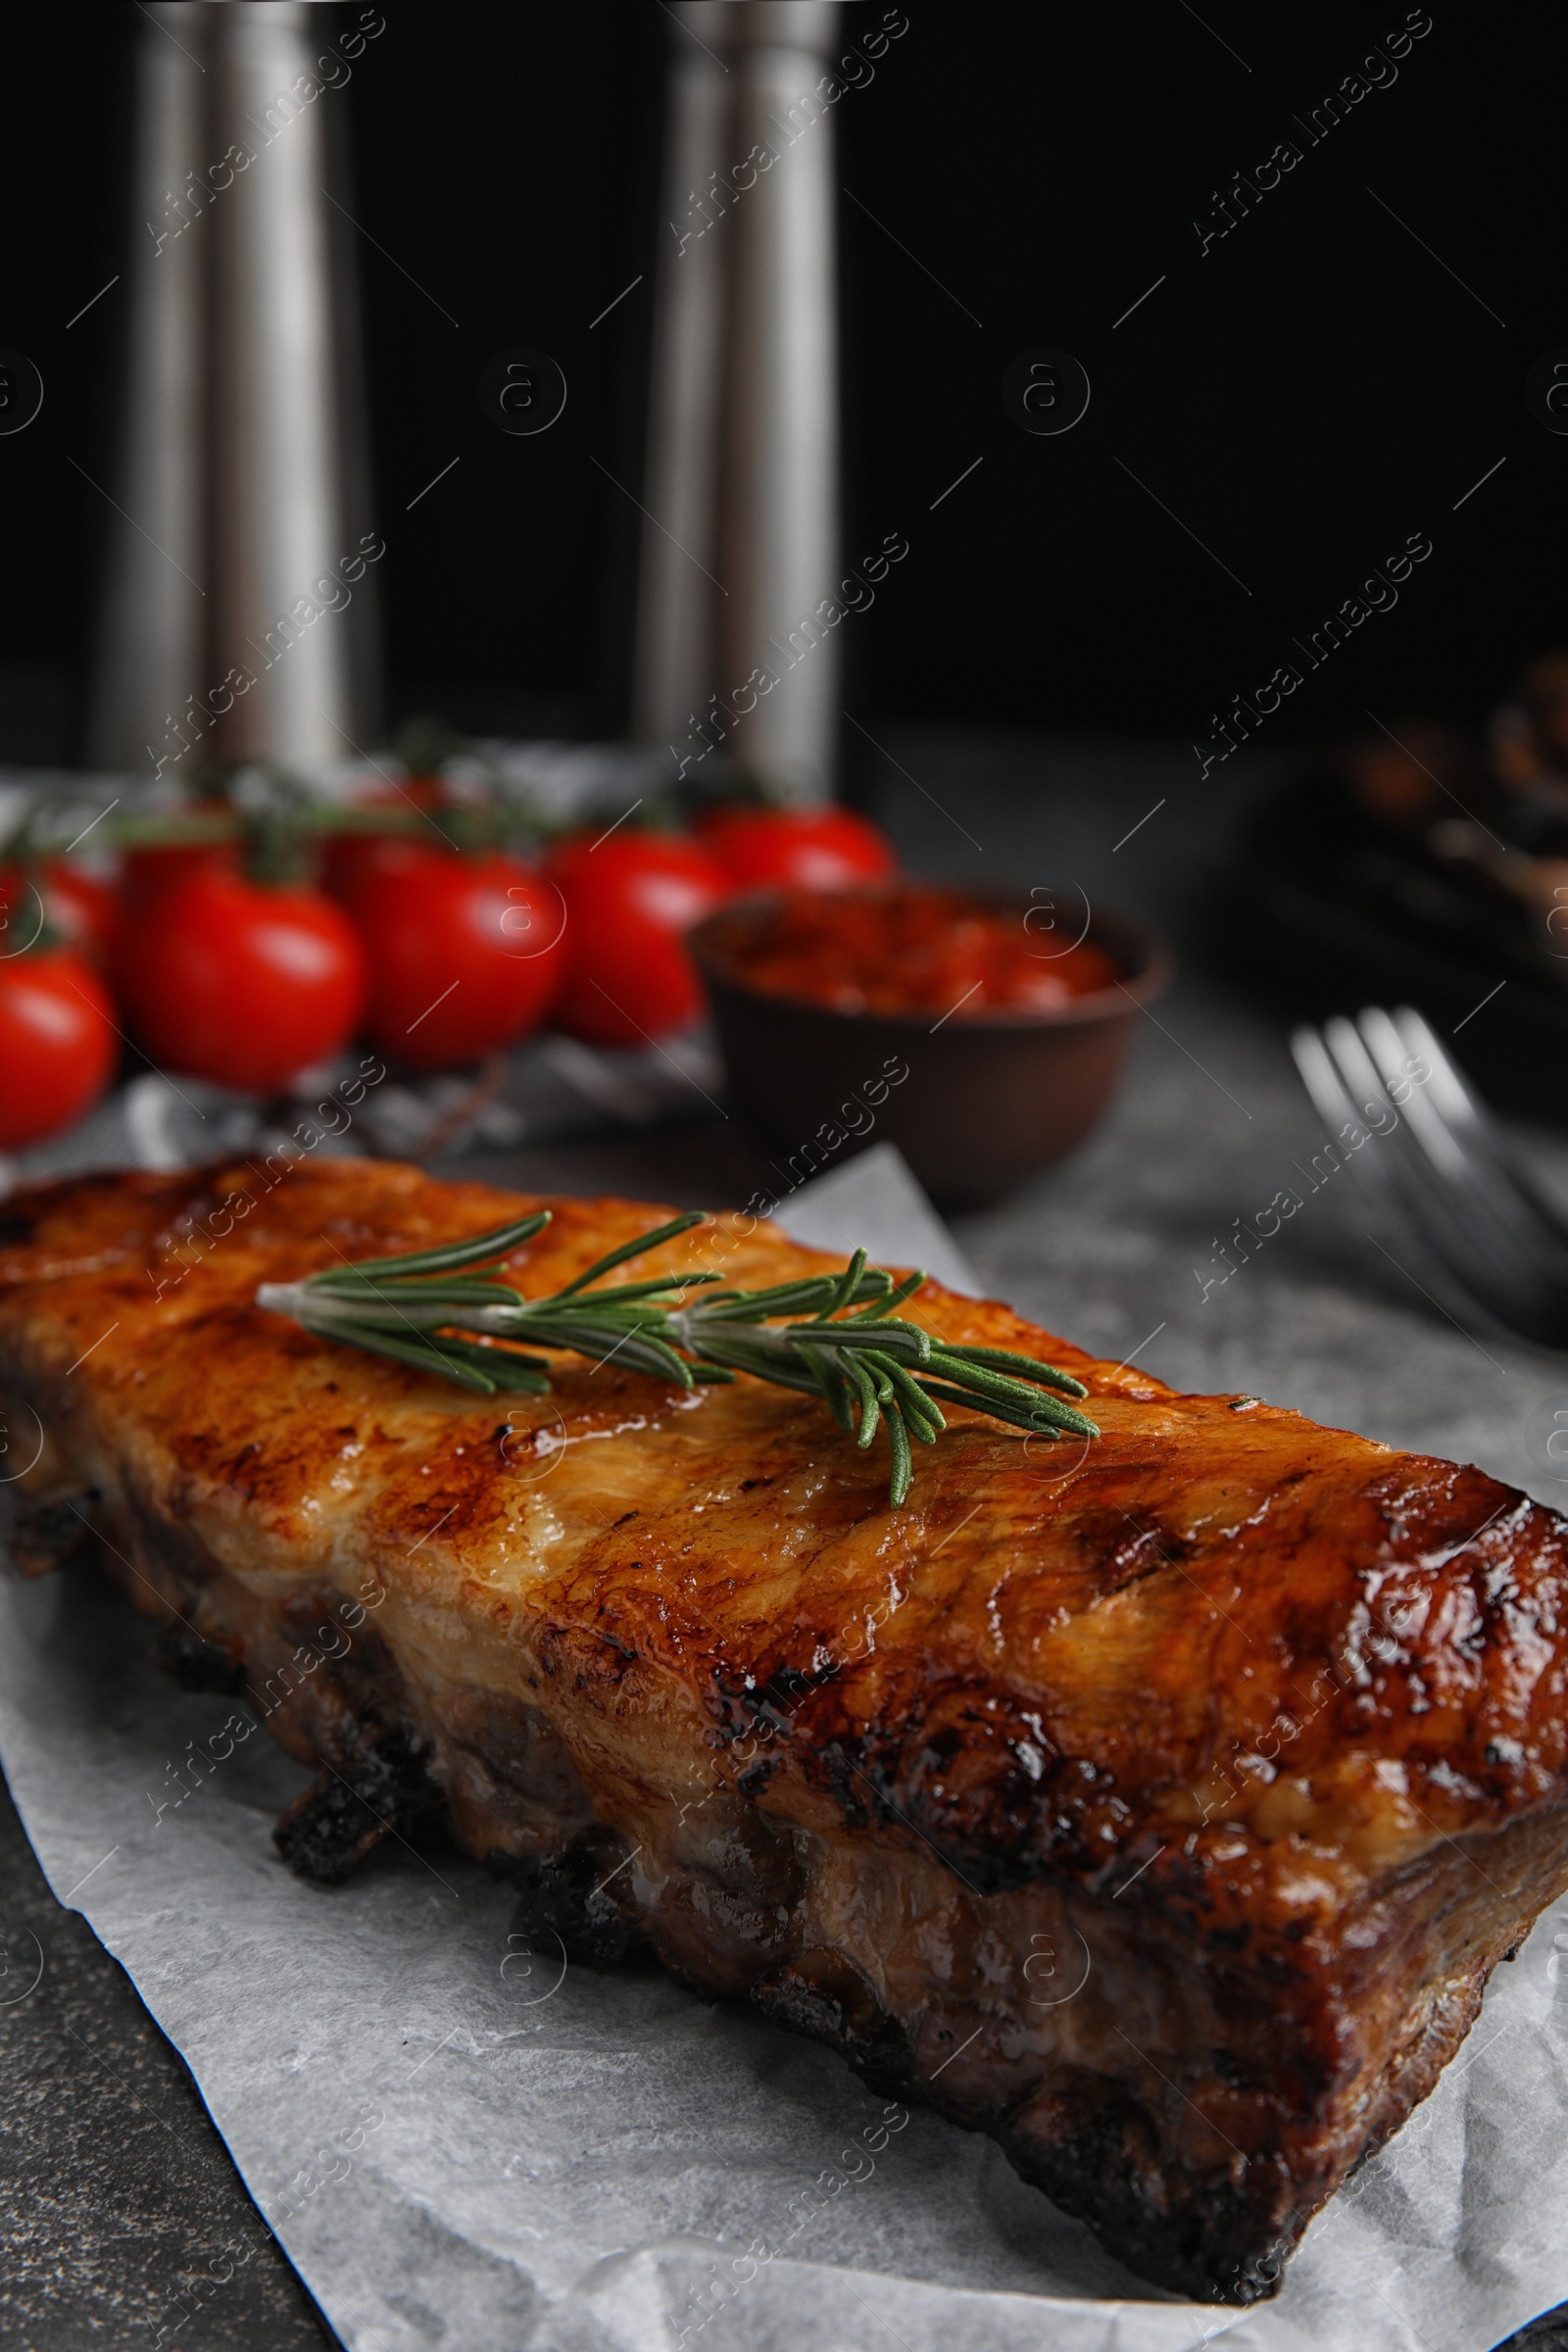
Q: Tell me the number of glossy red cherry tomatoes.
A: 8